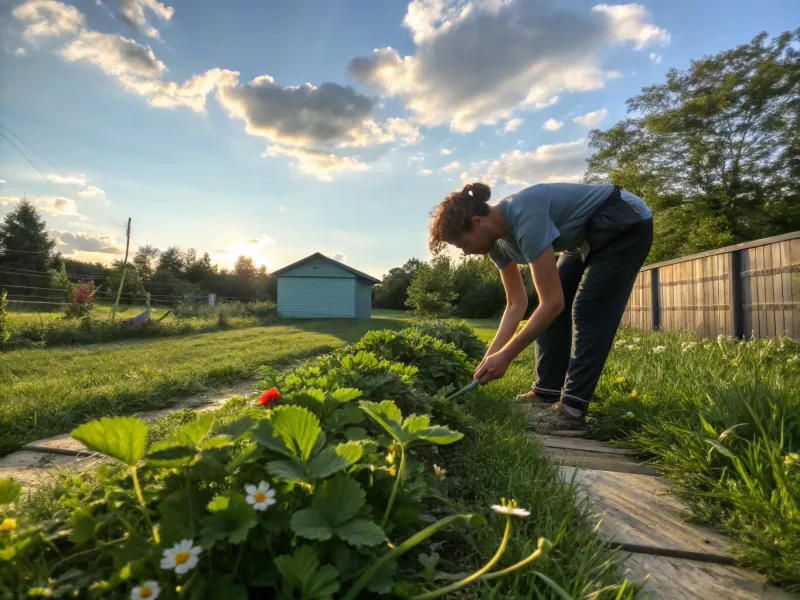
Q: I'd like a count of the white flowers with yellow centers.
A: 4